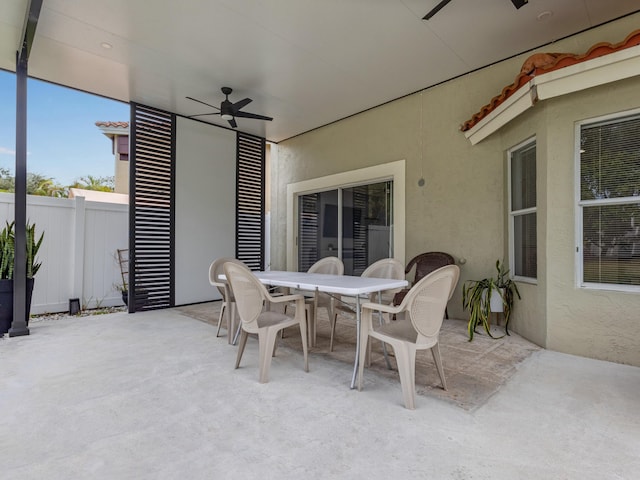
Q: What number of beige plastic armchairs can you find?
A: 5